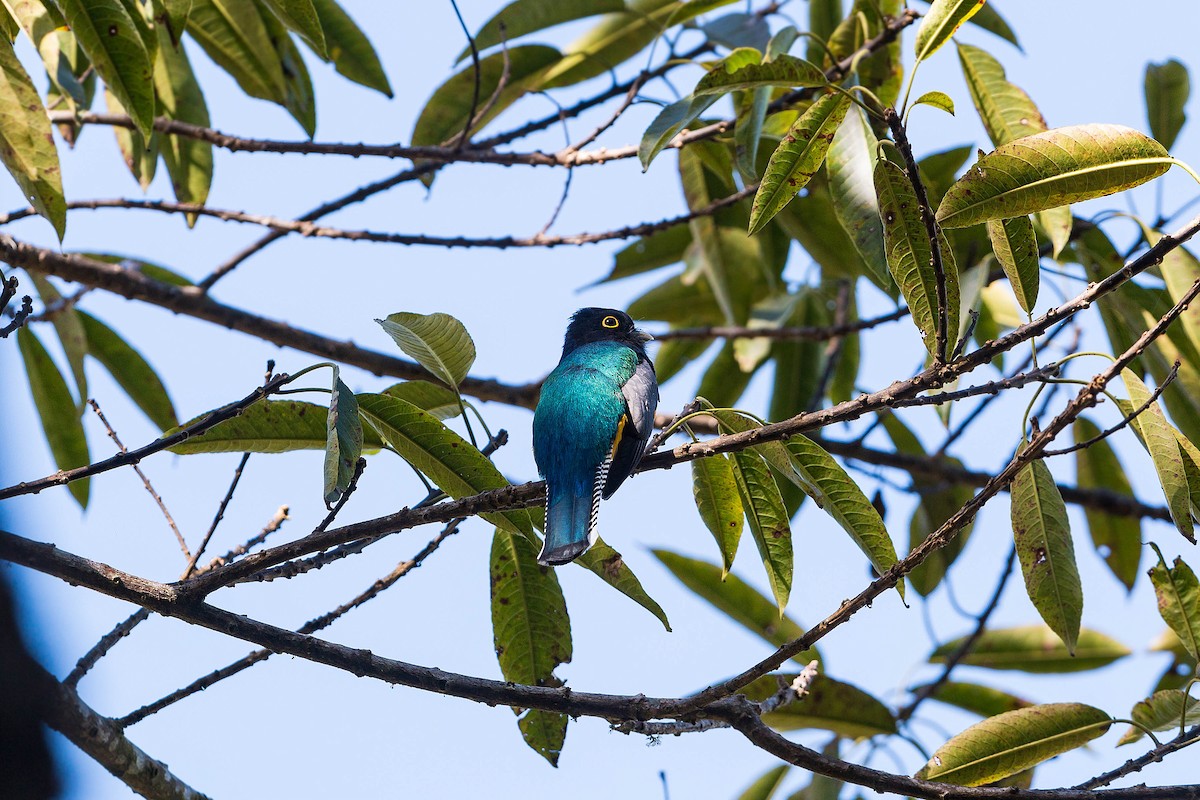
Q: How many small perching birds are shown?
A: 1